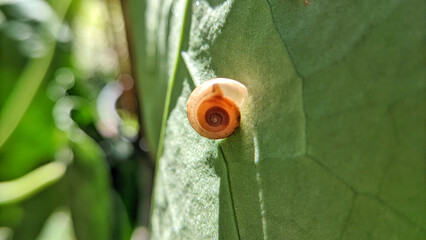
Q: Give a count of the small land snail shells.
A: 1